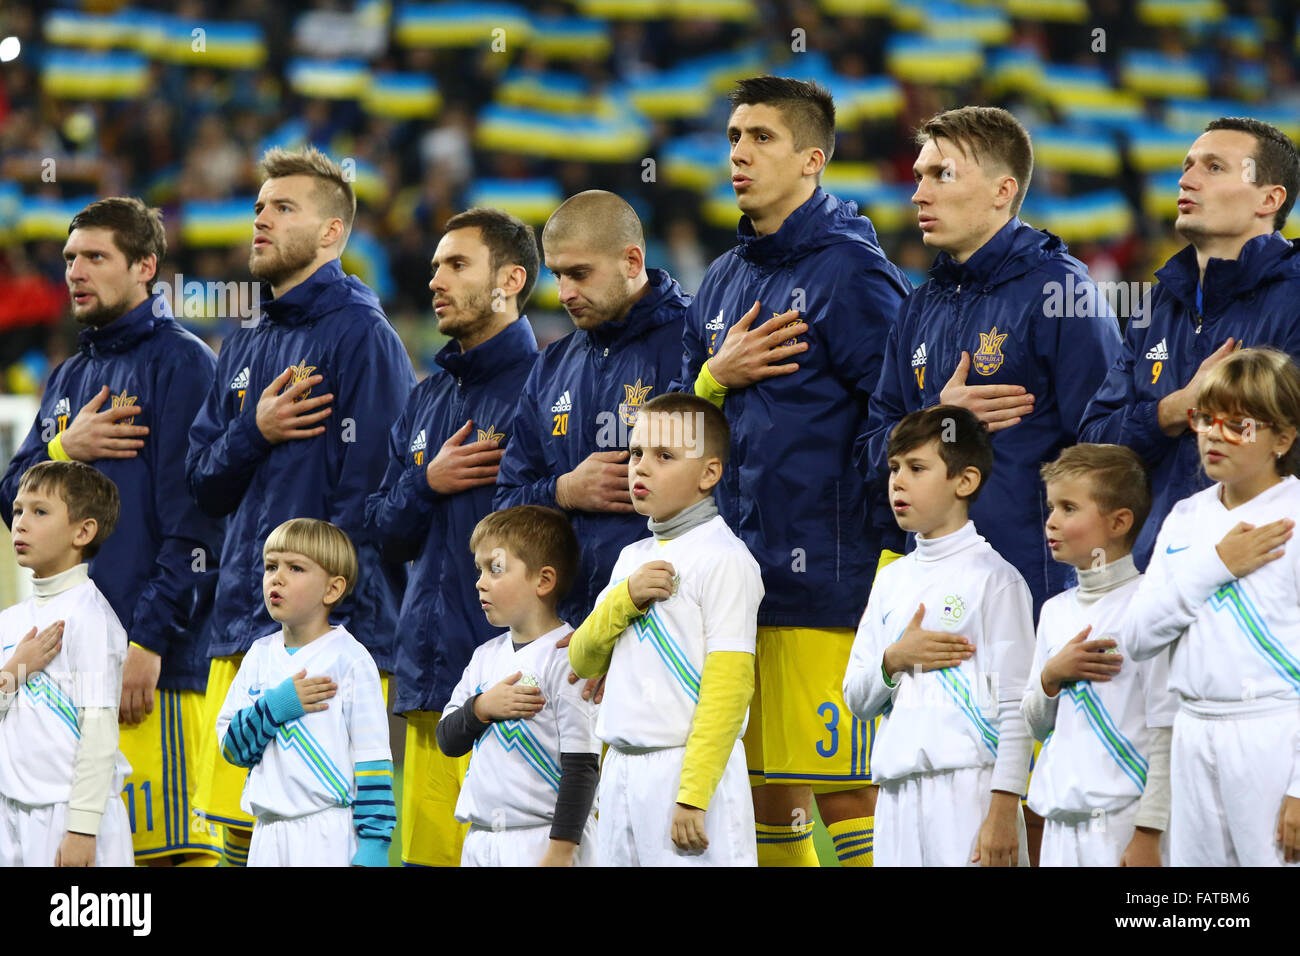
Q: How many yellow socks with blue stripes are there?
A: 3